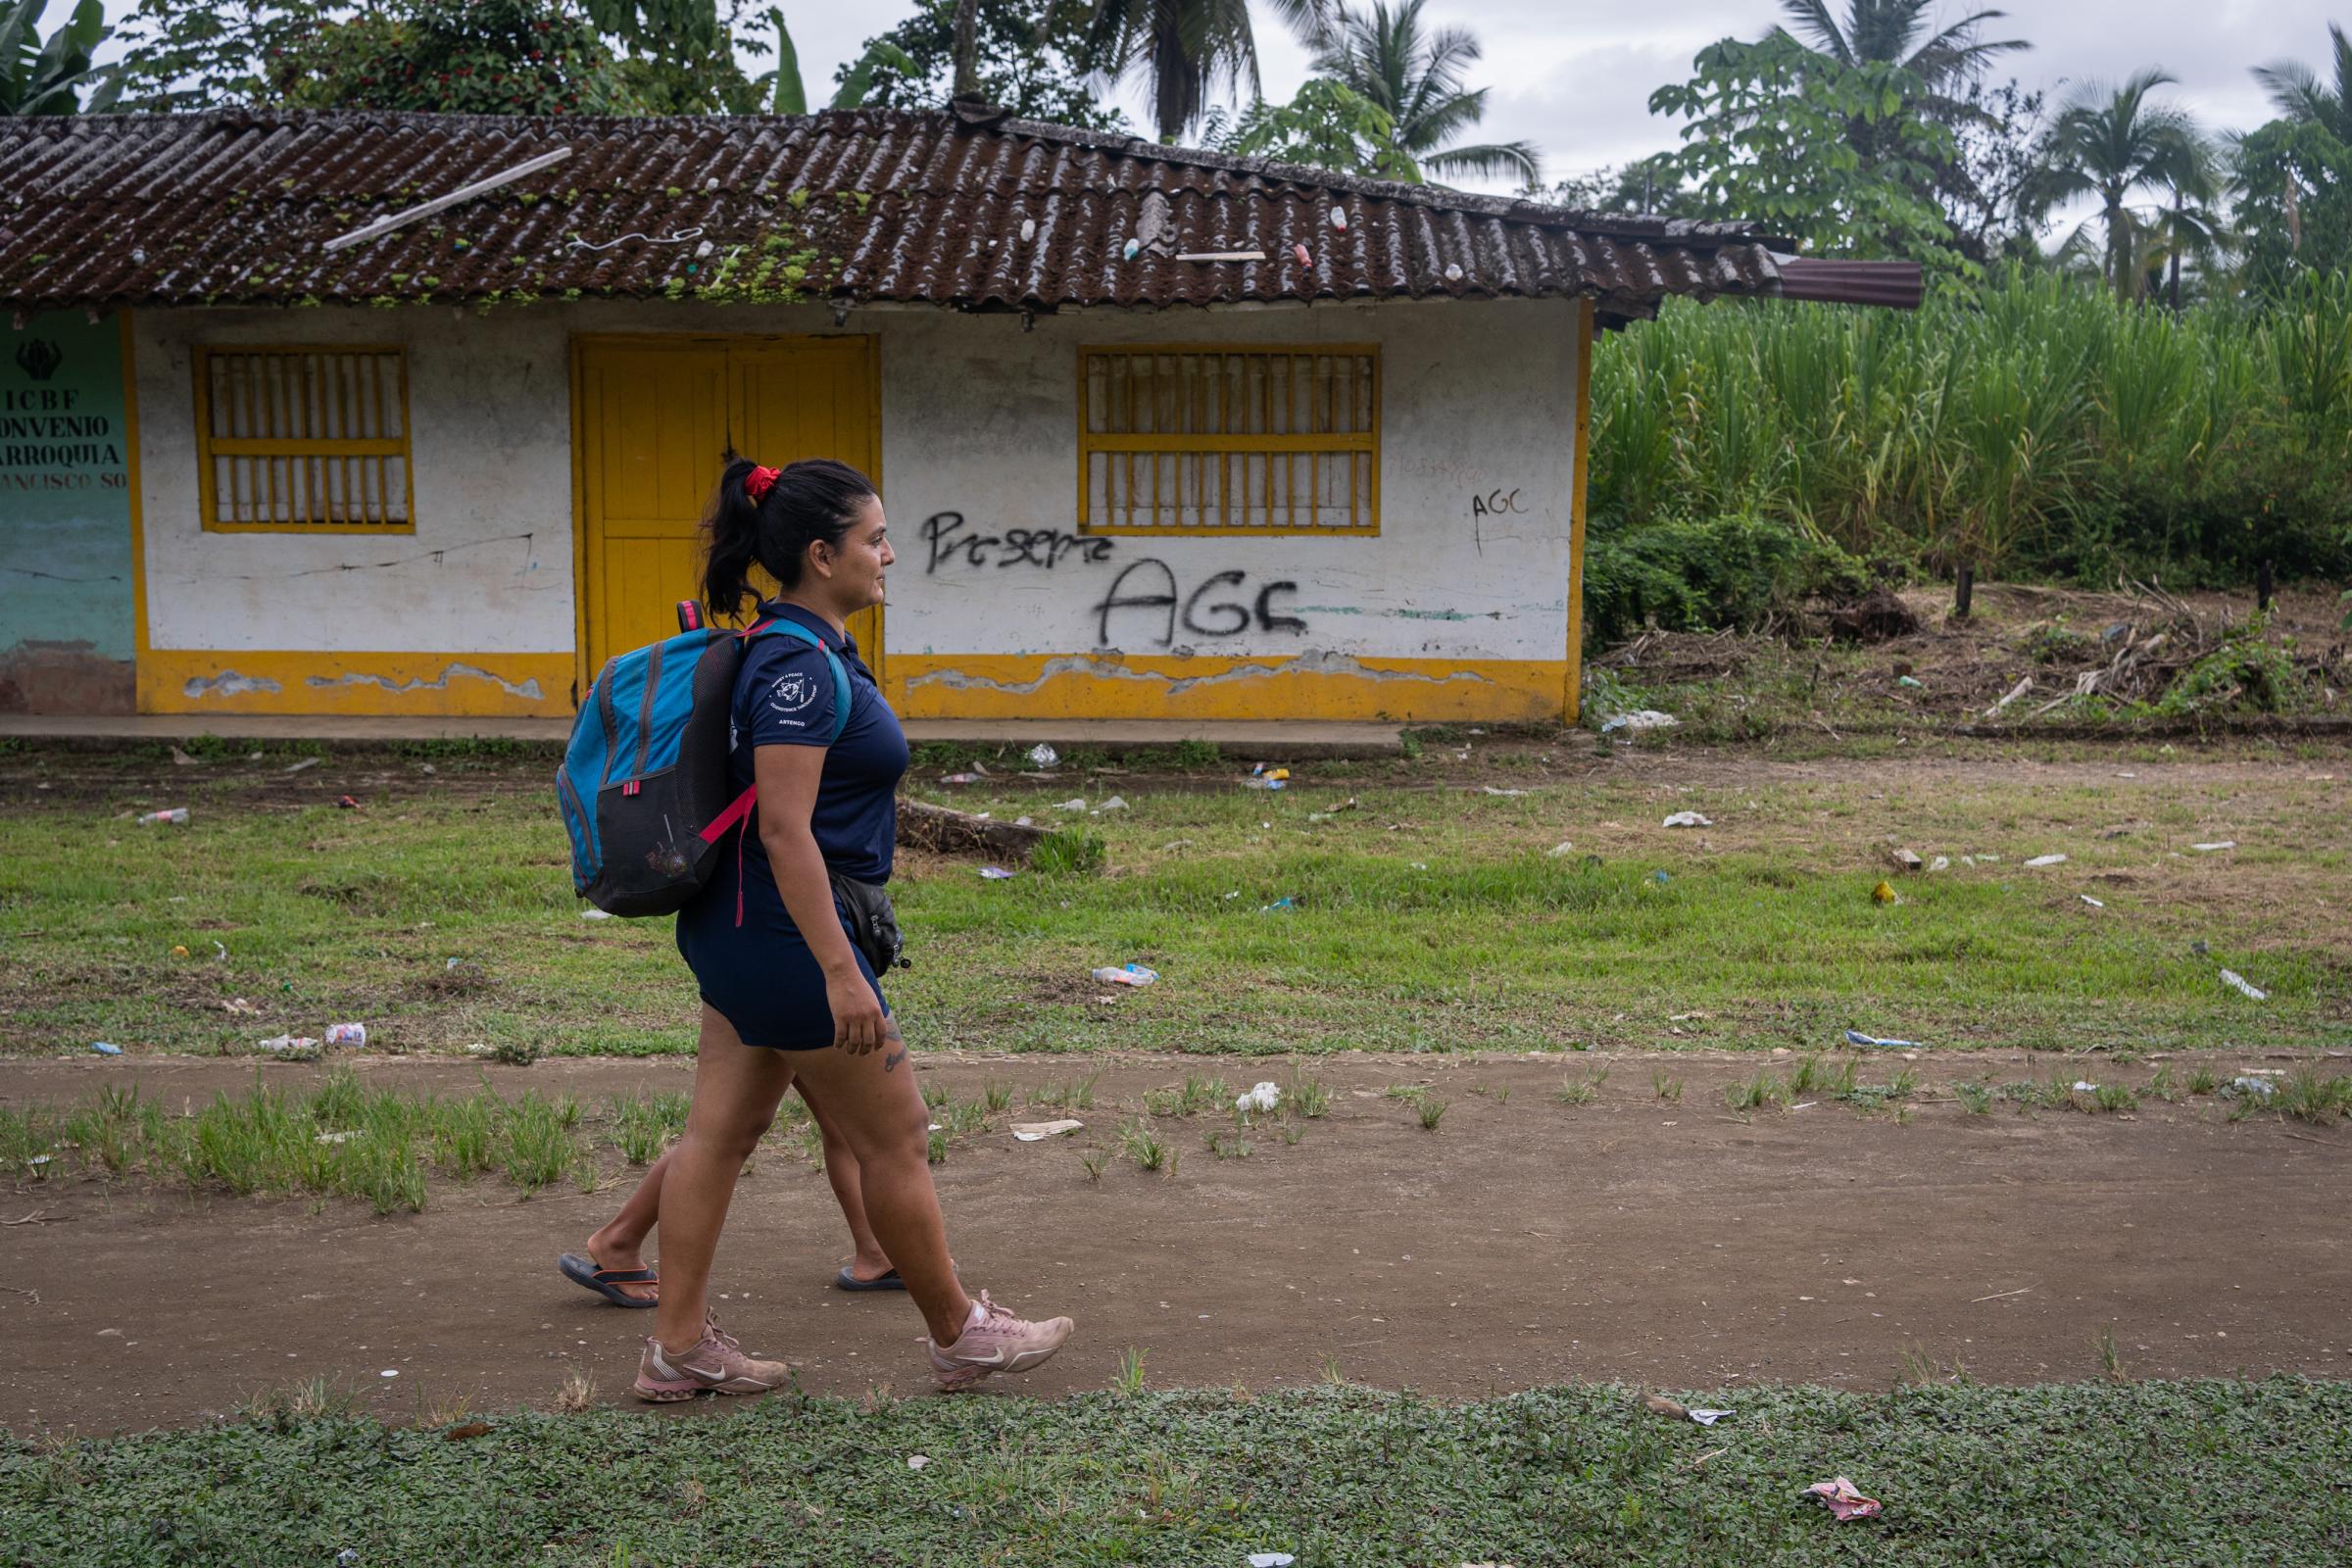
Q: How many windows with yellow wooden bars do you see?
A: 2